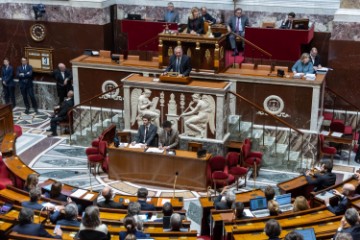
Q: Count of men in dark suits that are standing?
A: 4